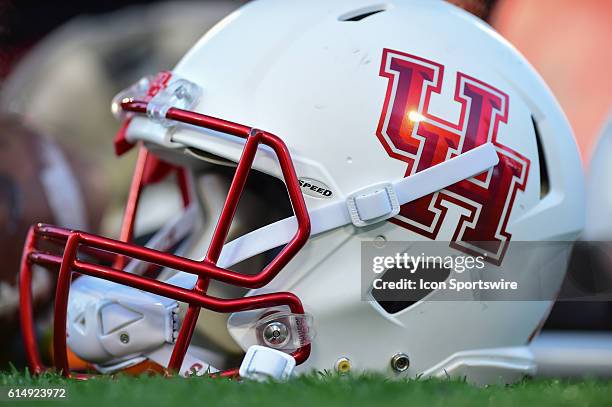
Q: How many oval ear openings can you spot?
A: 1